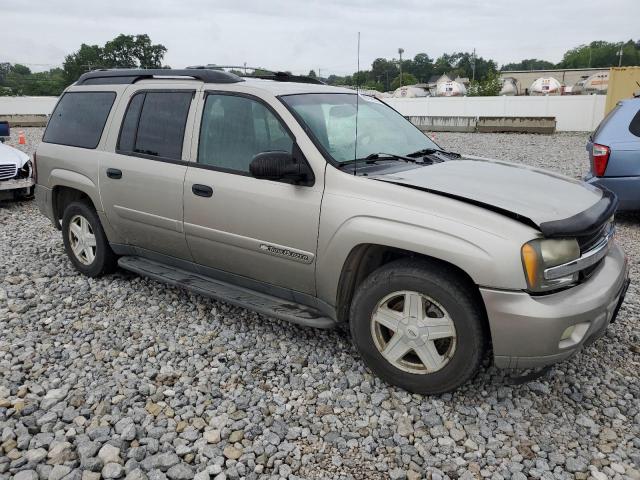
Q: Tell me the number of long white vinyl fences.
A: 1